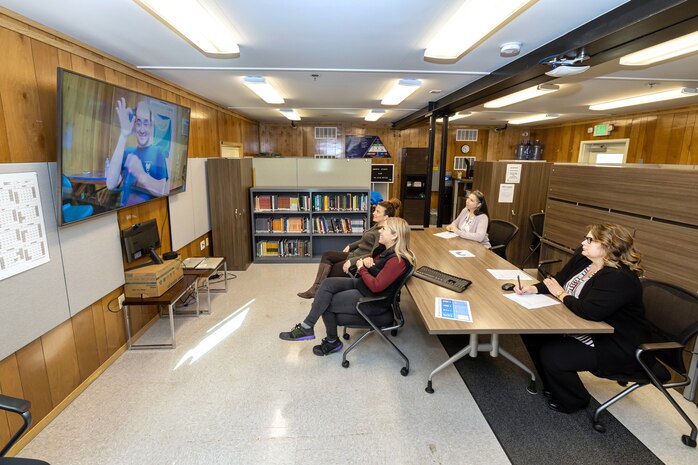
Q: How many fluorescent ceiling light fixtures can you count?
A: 11